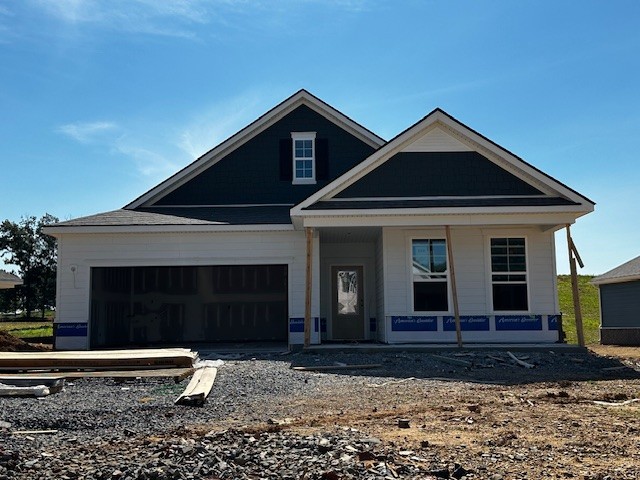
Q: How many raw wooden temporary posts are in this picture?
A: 3